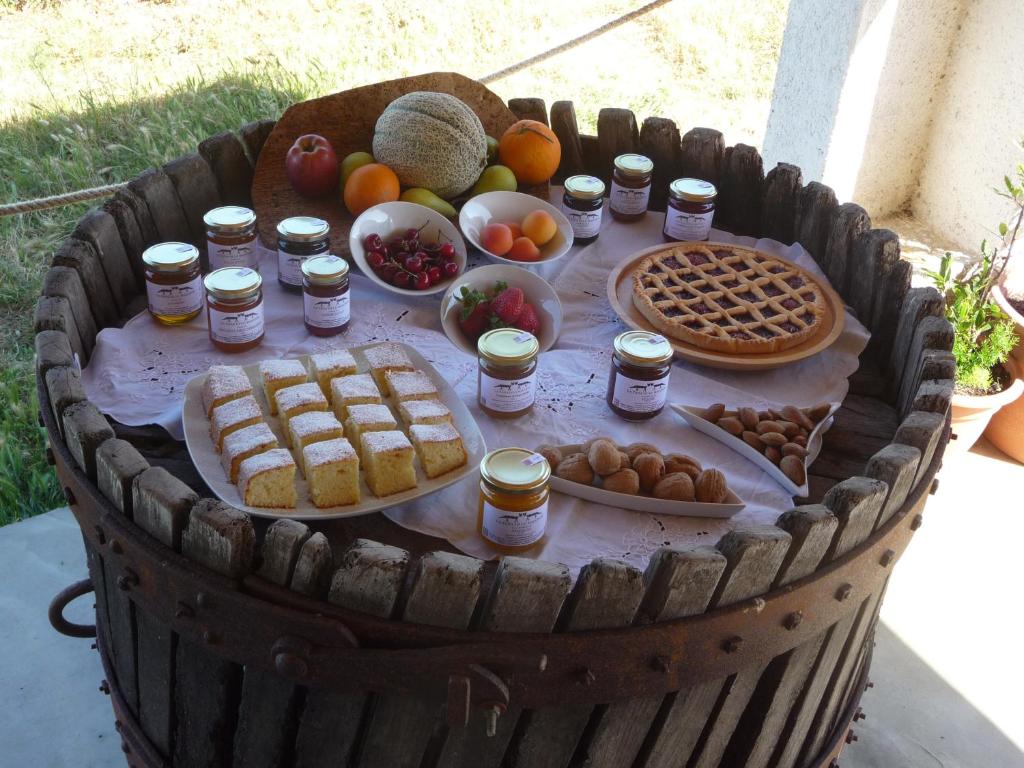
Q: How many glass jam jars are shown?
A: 11